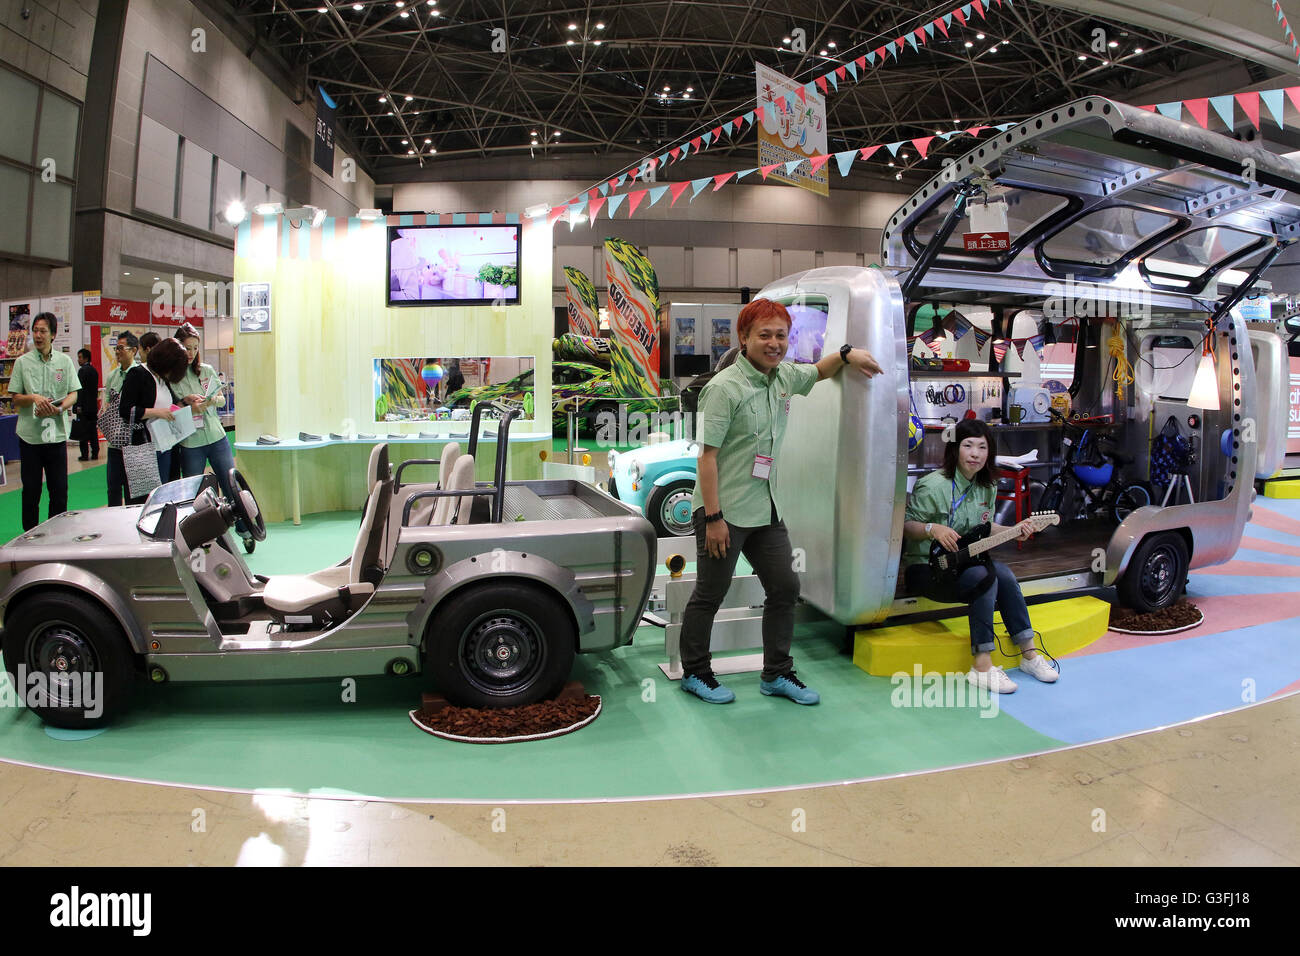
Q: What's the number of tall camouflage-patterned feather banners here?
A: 2